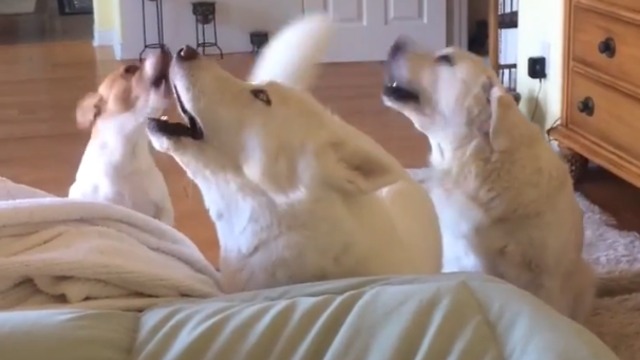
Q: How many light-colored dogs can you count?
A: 3